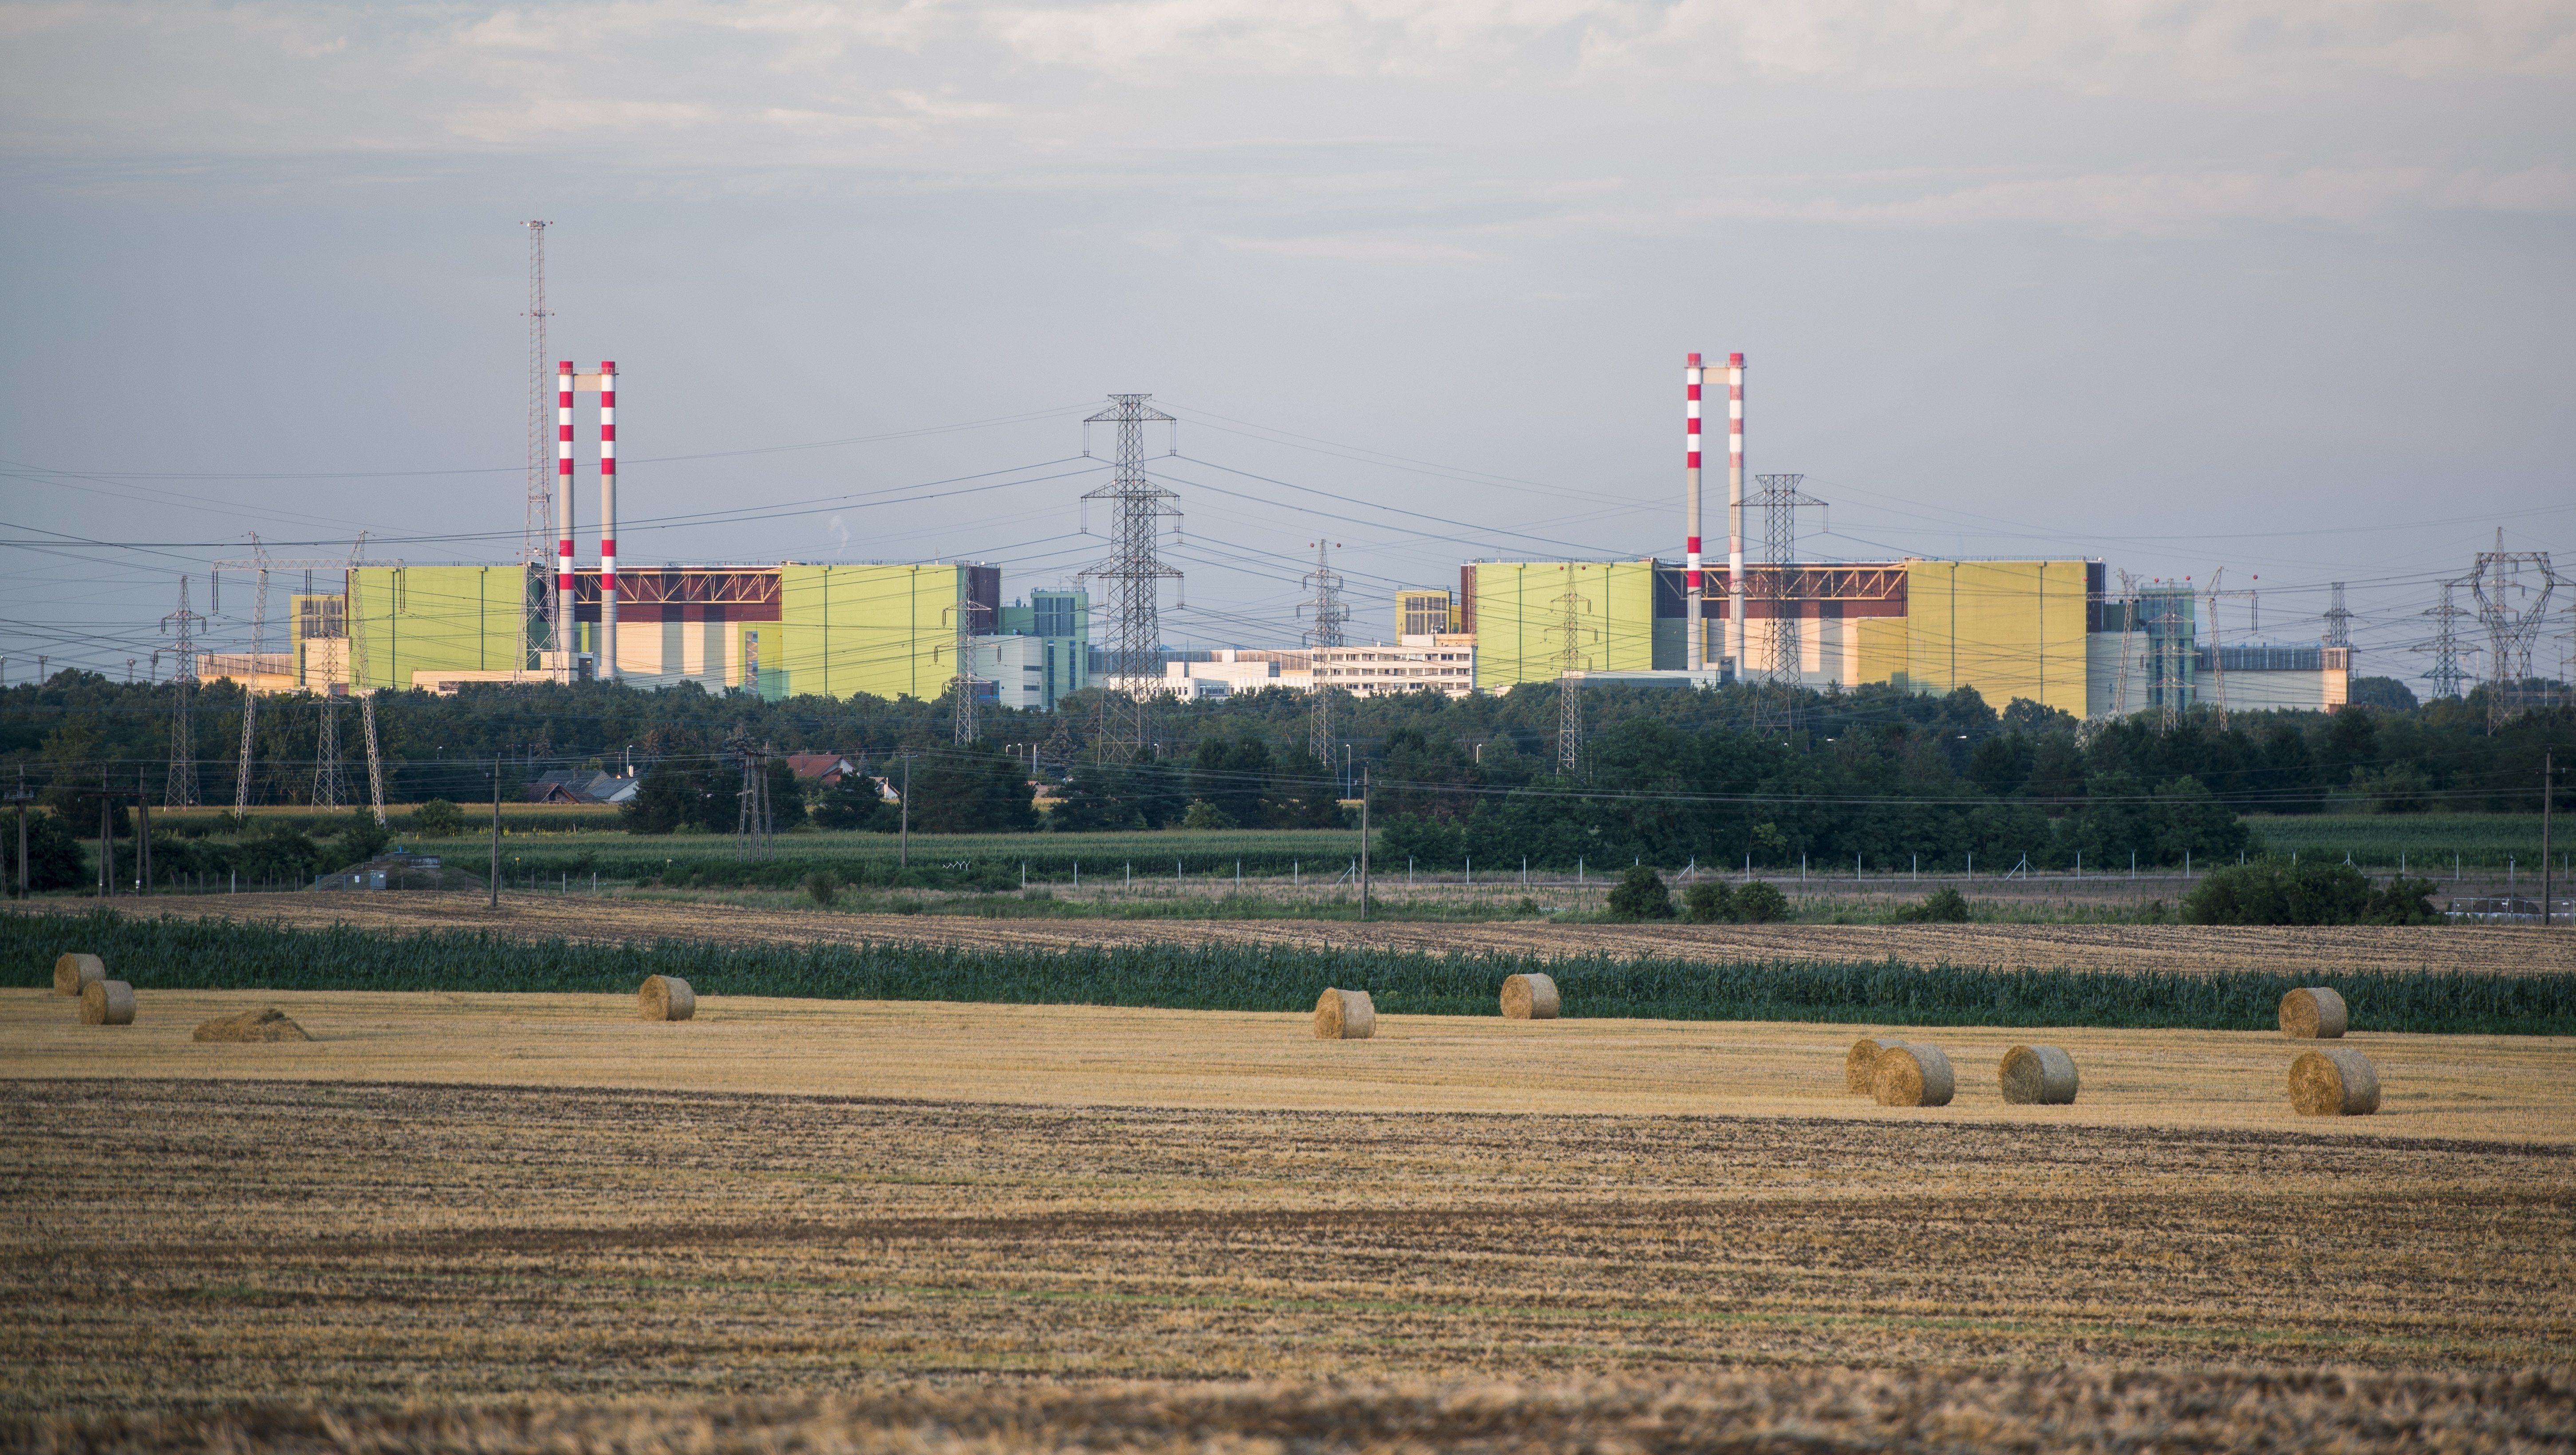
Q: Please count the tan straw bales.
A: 10